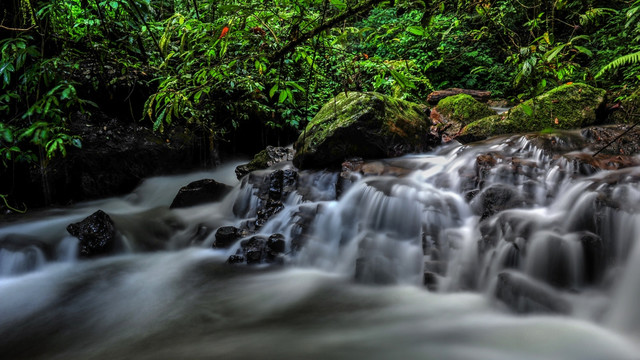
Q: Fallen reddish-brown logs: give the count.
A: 1